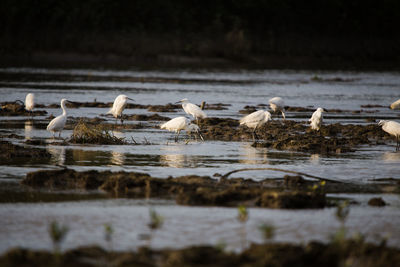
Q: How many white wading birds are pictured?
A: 10